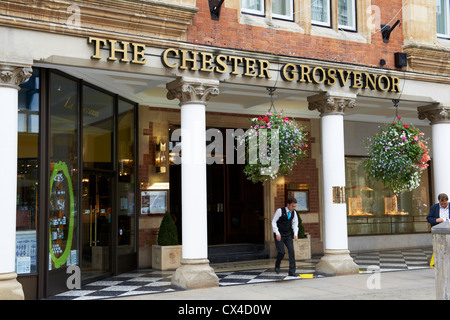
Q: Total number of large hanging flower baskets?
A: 2